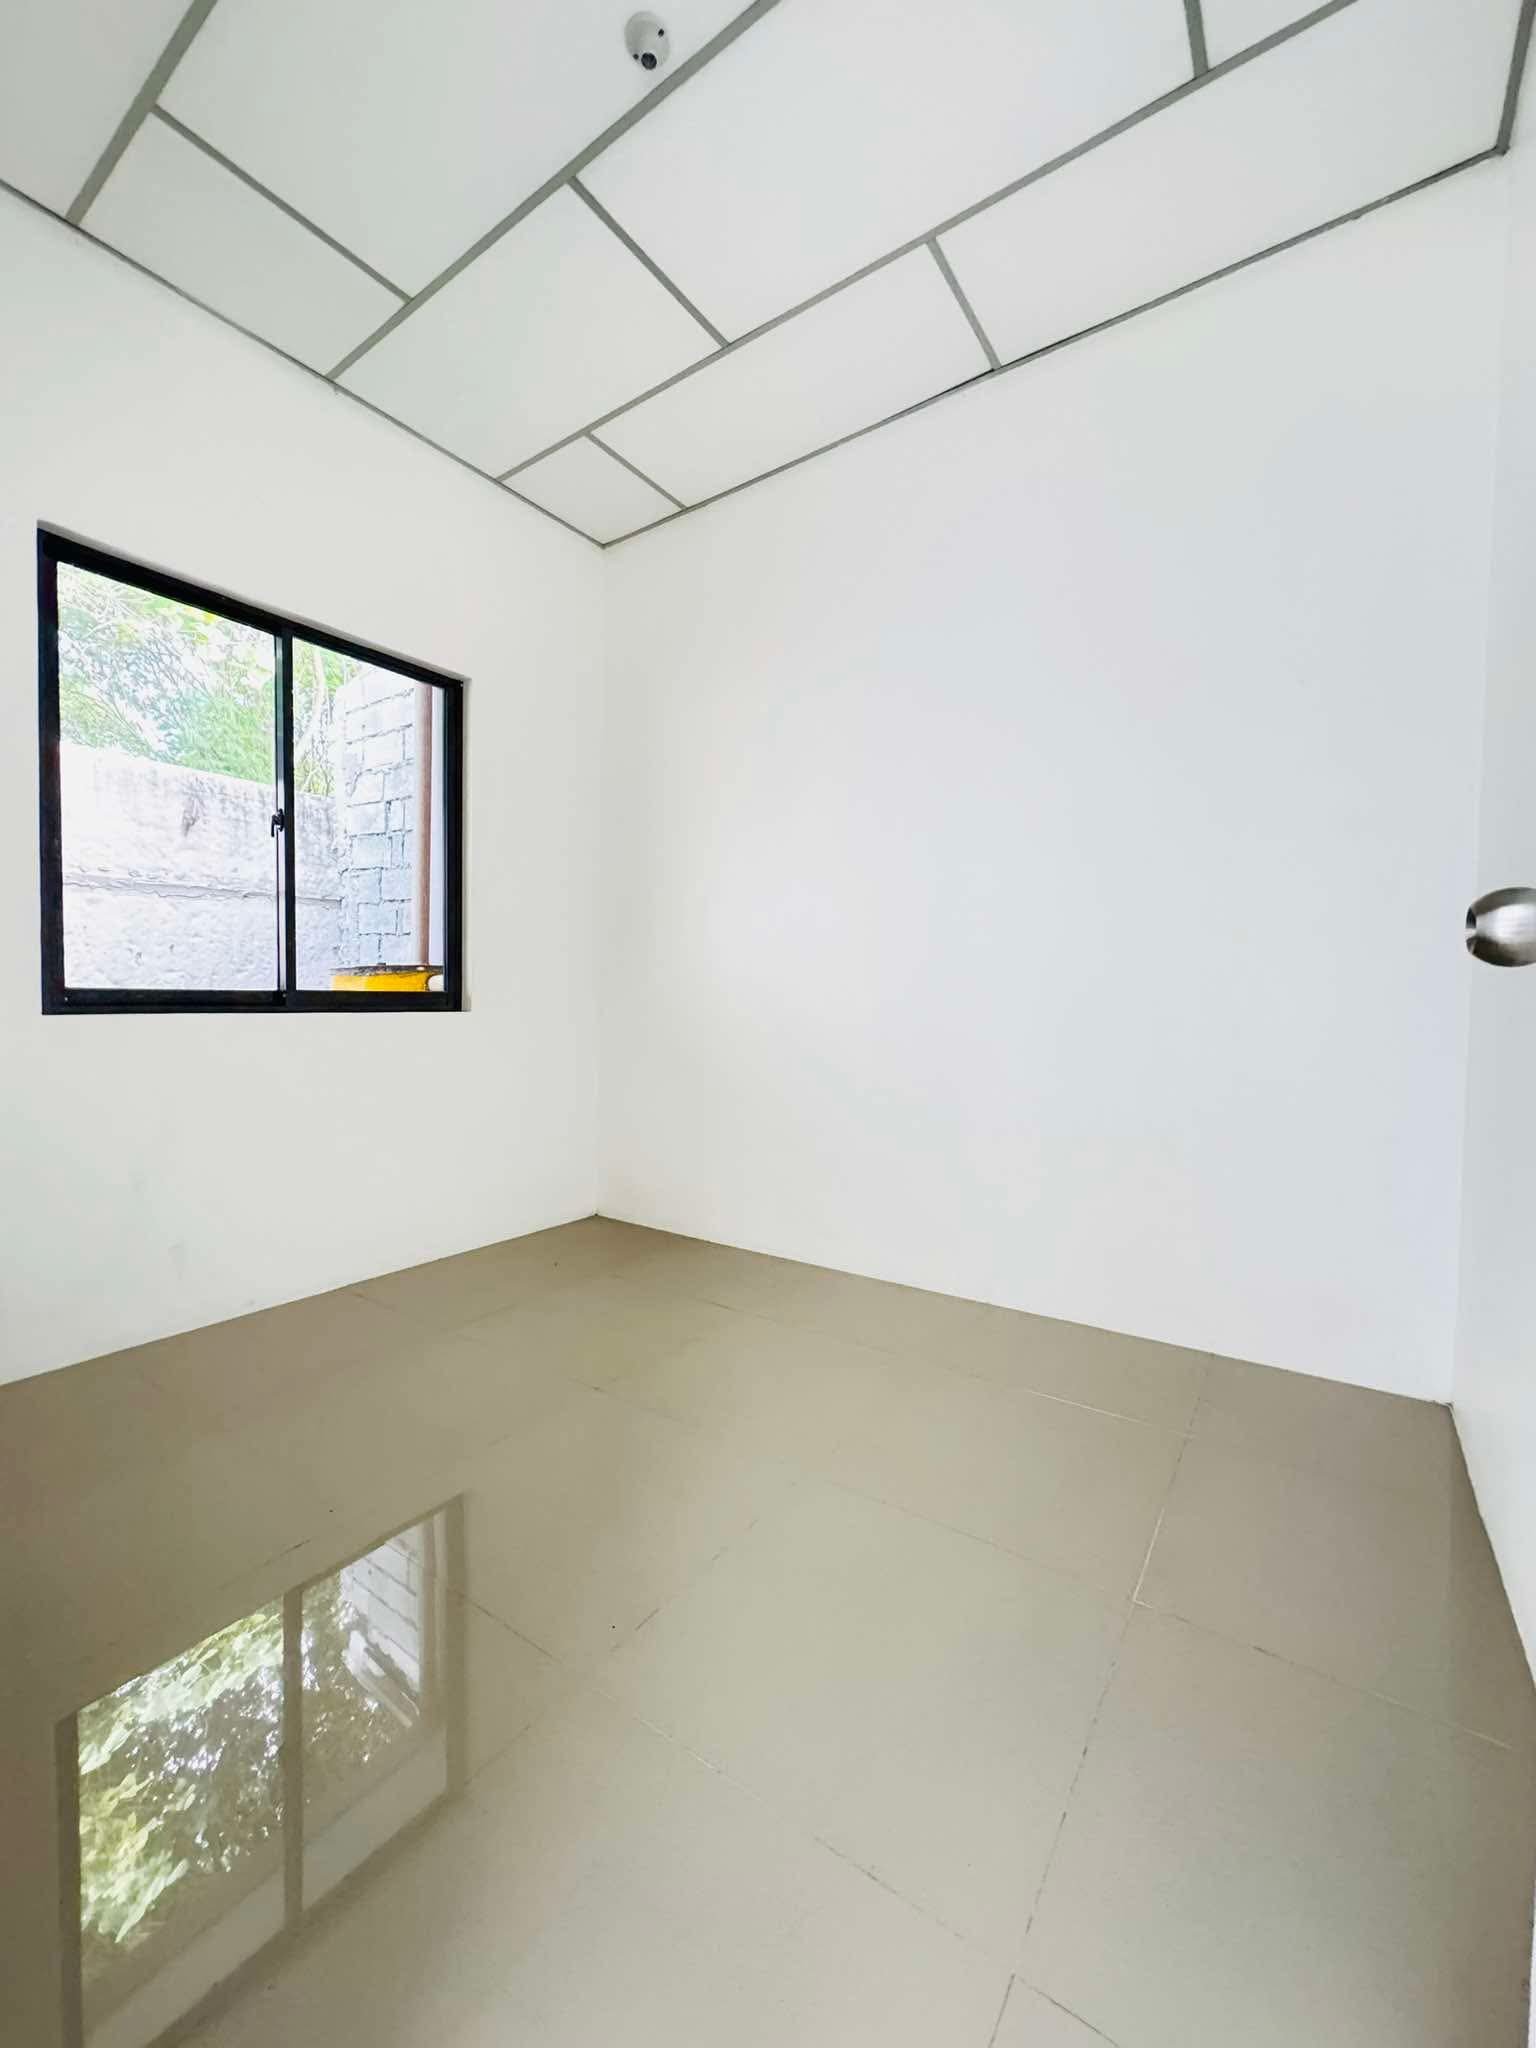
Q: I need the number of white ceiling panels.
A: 9